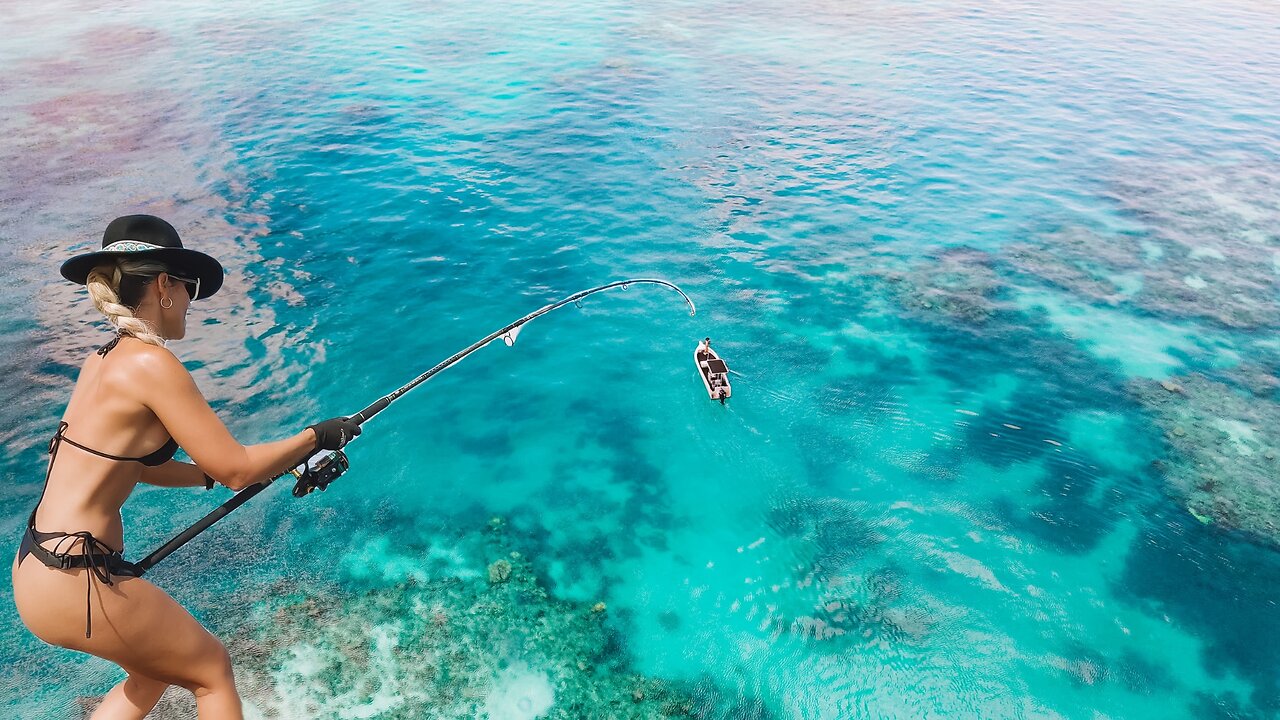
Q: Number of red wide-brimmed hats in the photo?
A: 0